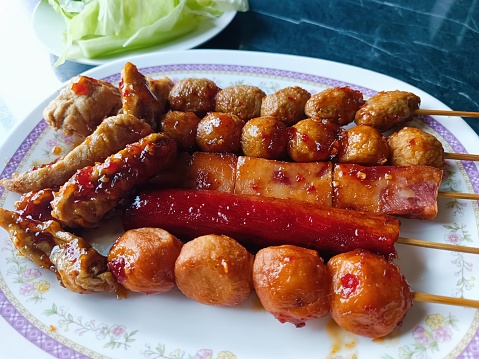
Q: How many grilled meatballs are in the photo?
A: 15